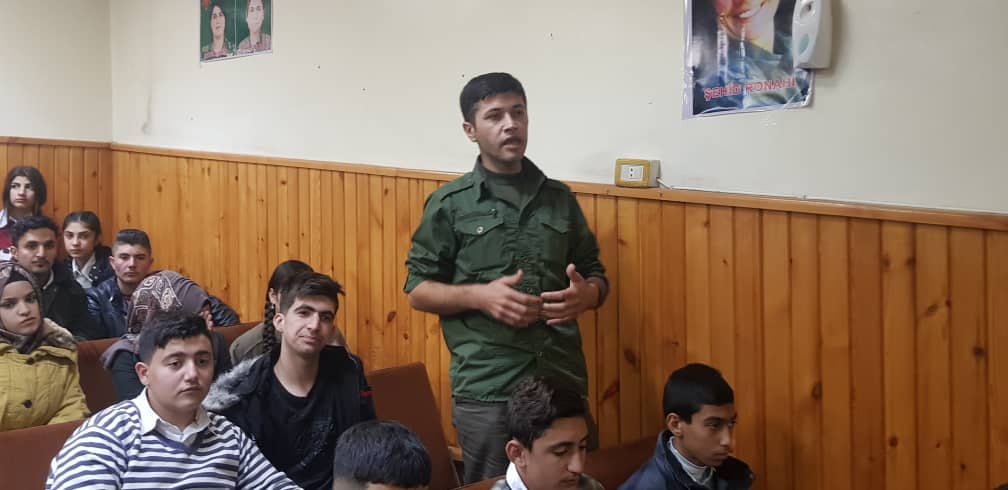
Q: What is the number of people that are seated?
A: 12